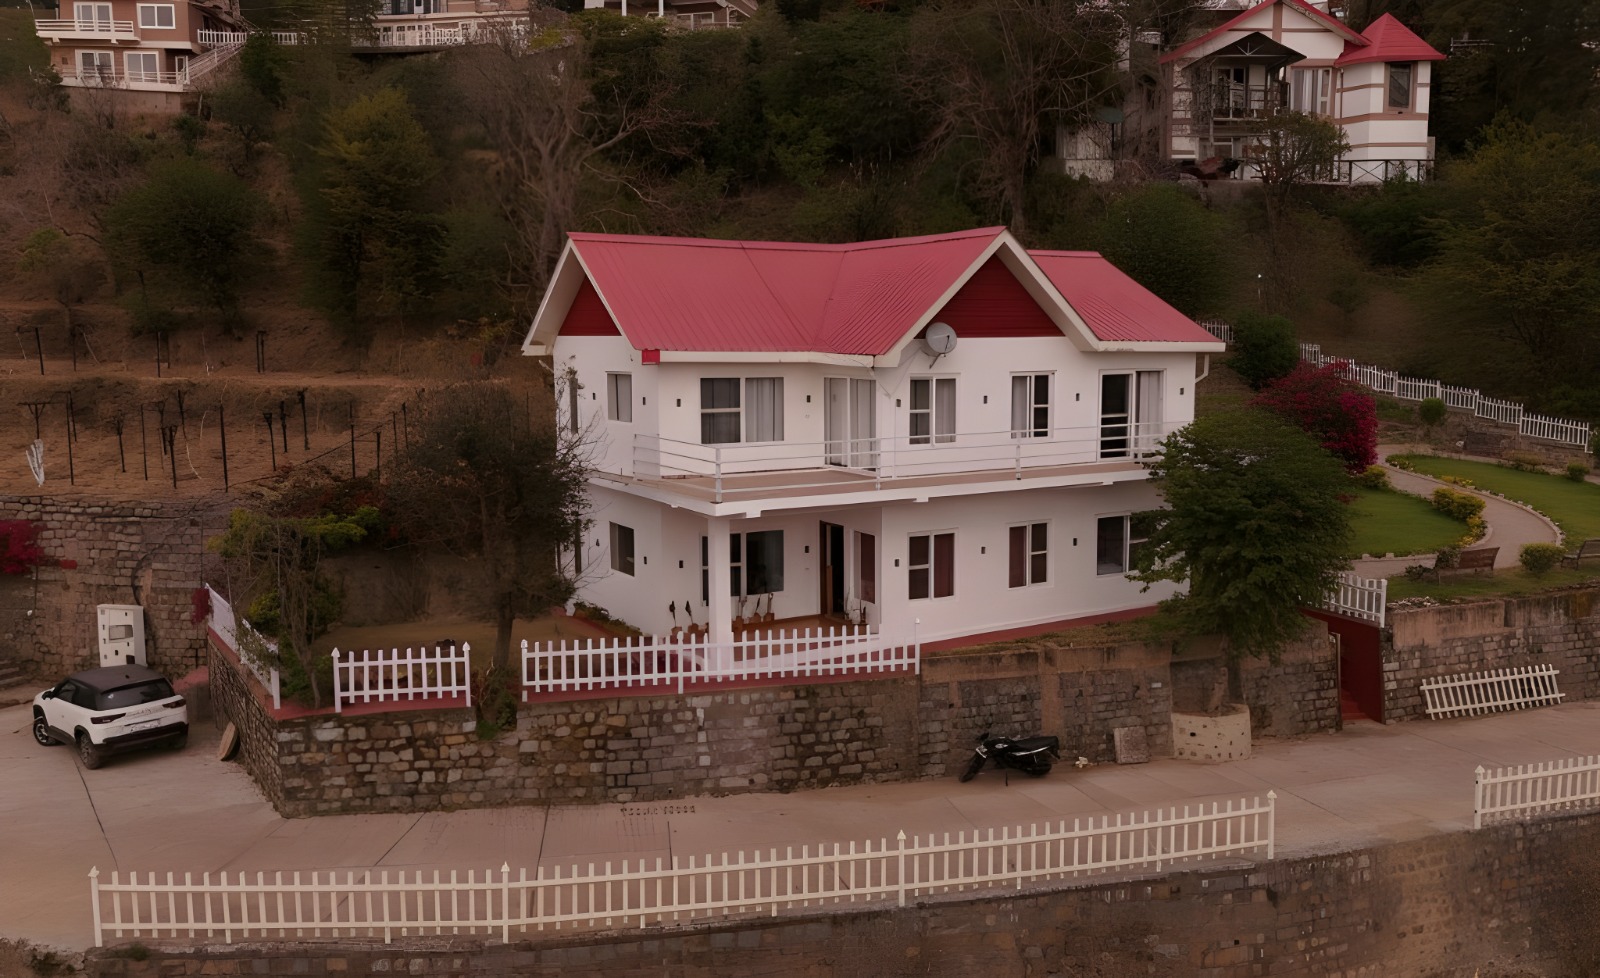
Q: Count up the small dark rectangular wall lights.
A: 15